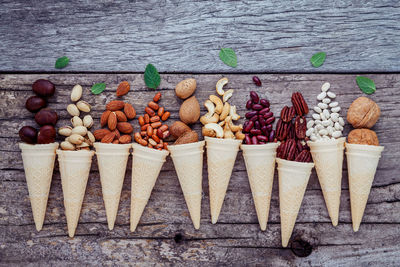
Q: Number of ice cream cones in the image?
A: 10